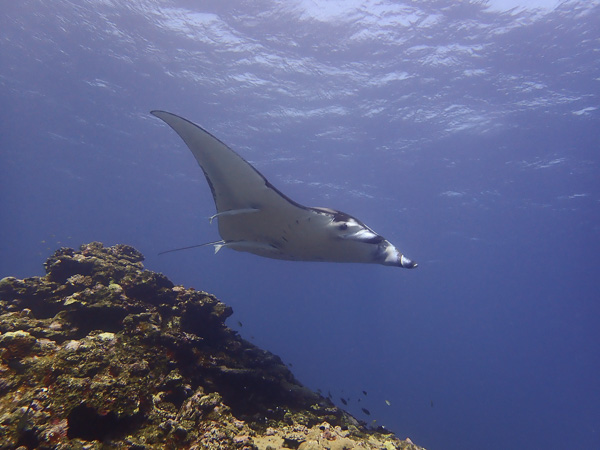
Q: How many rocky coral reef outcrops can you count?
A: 1